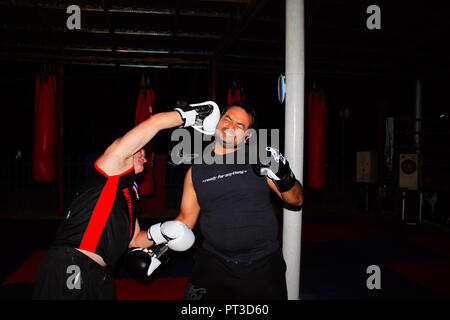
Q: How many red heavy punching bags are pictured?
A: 4